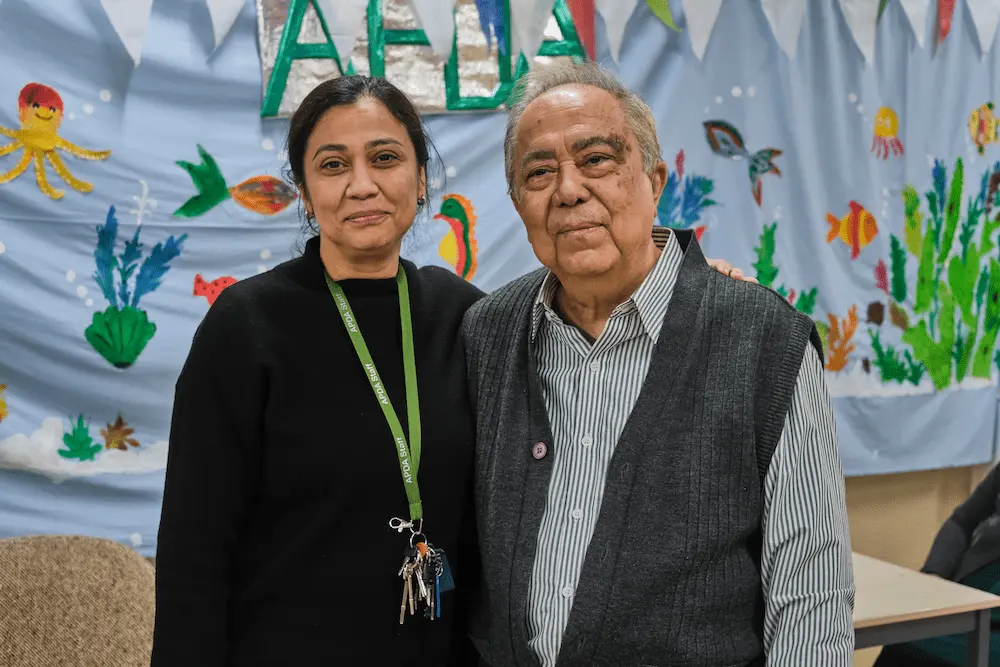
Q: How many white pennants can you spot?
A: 11